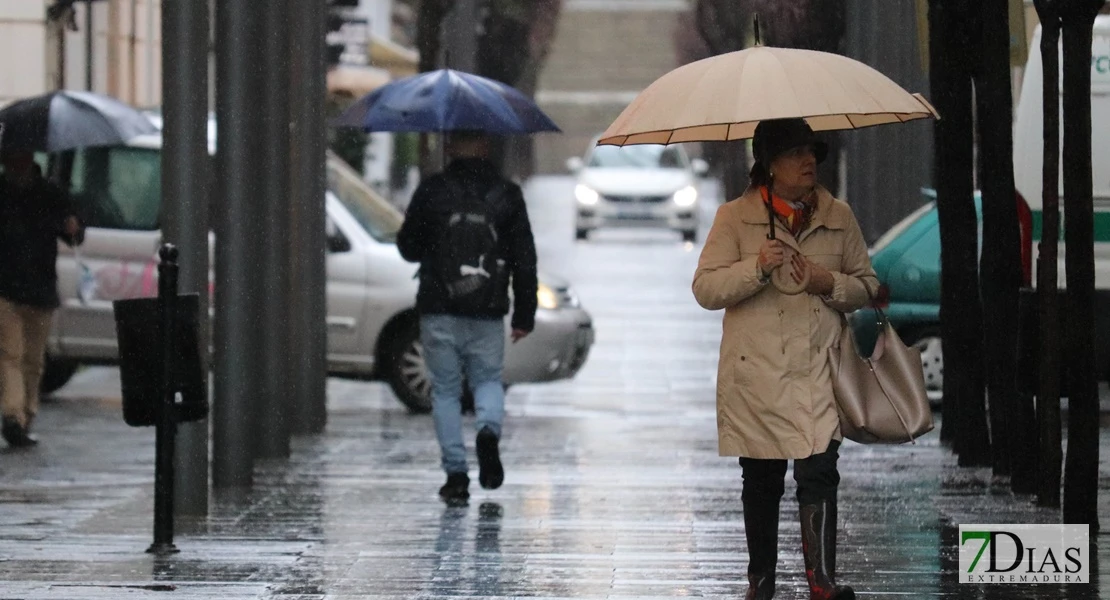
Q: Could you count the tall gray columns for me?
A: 4